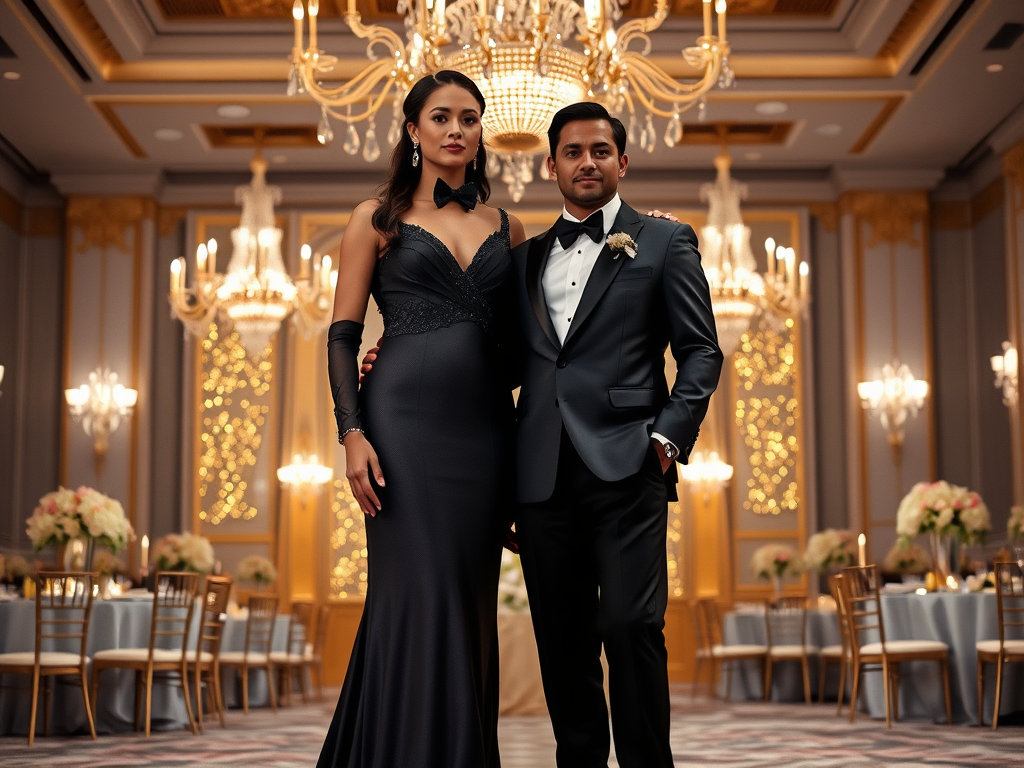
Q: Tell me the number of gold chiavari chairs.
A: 12